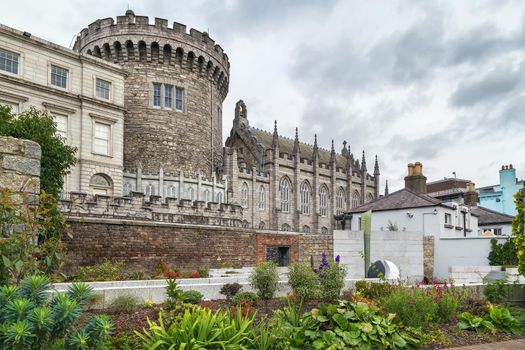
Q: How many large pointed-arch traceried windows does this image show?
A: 6